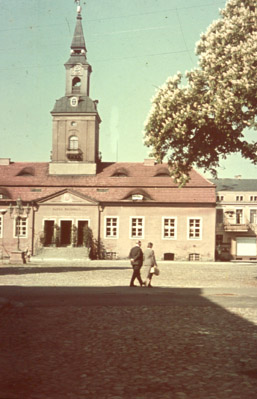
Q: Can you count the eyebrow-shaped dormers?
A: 5